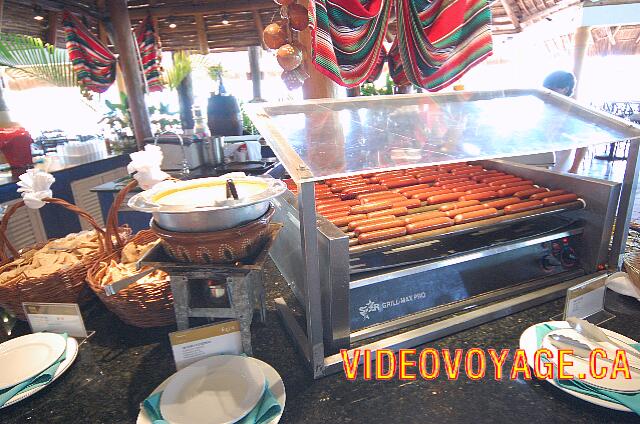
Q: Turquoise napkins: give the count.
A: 3